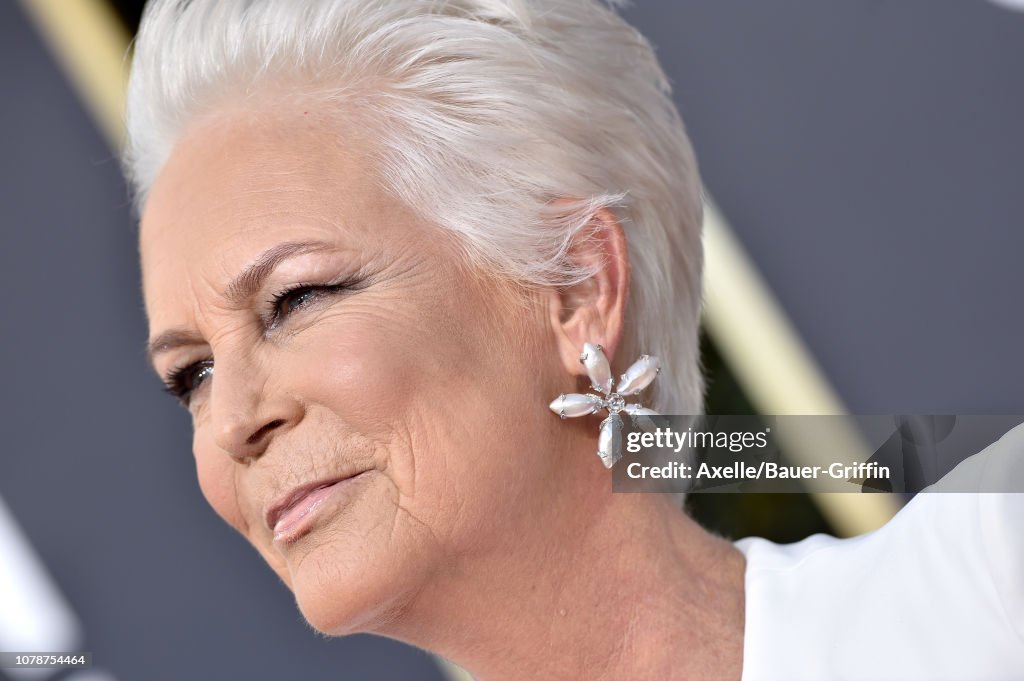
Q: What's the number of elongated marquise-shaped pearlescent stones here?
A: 5